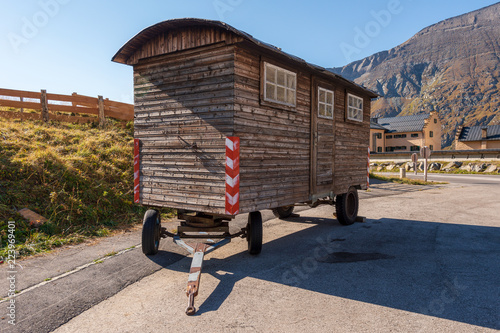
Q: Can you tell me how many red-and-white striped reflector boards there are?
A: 3